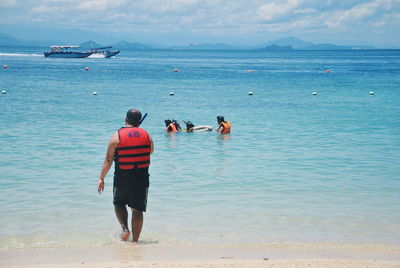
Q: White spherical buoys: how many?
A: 6